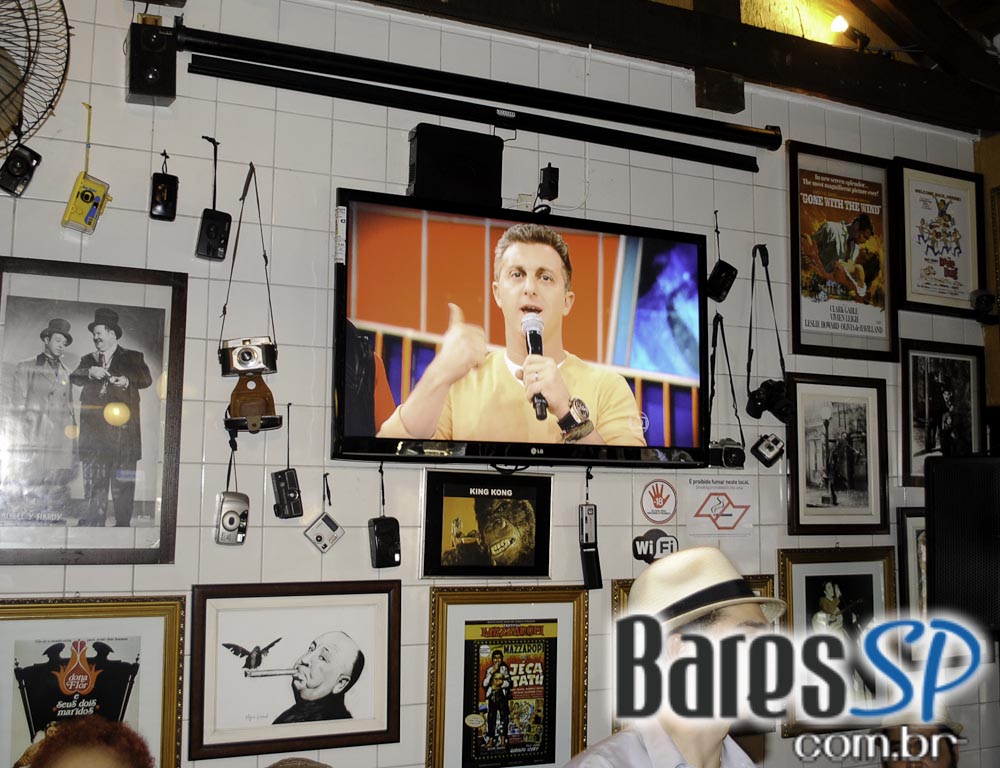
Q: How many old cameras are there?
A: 14